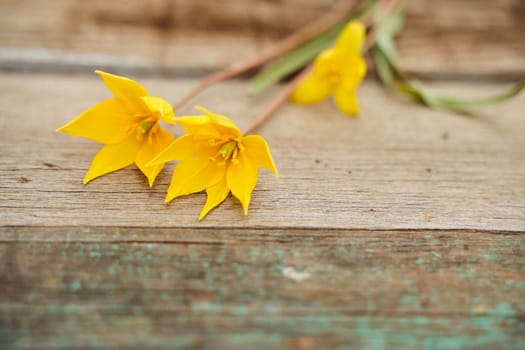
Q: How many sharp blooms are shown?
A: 2